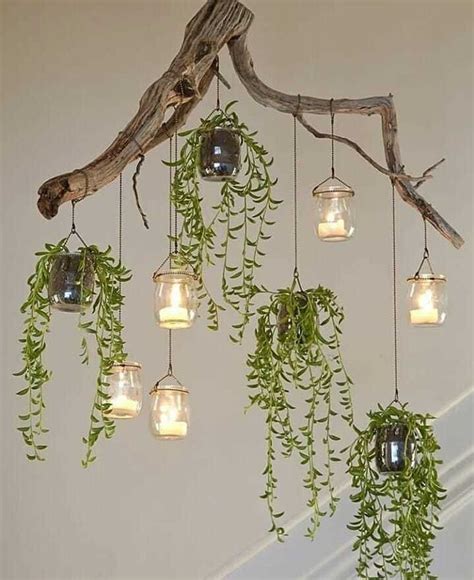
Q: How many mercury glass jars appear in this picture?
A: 4